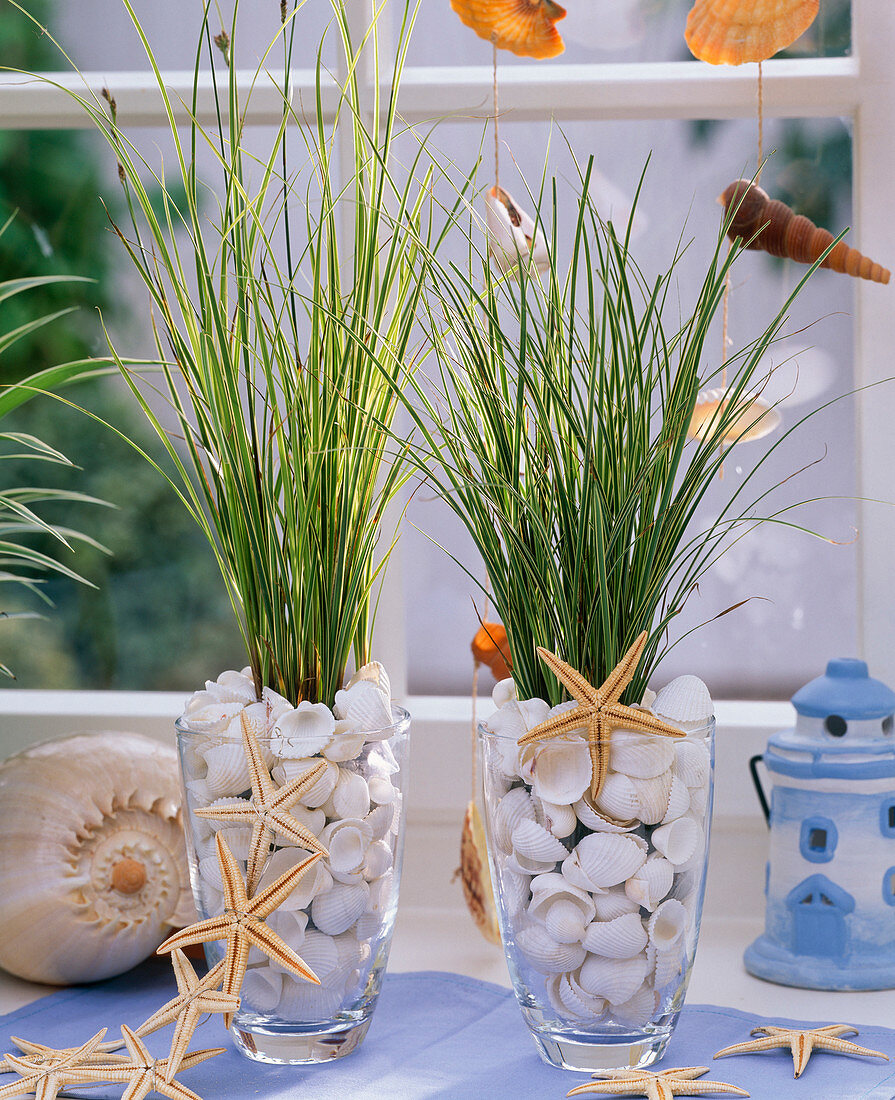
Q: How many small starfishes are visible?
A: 9